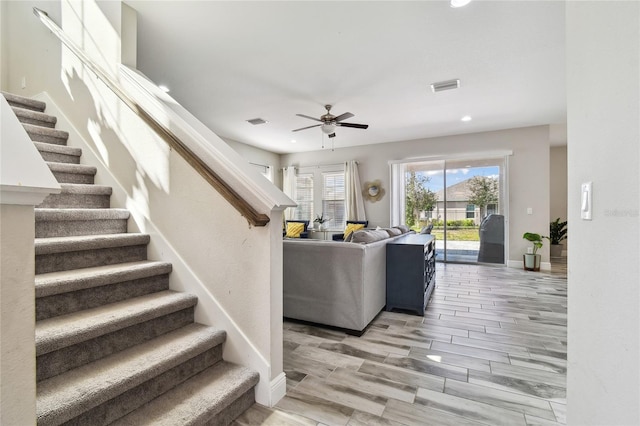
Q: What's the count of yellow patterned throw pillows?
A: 2